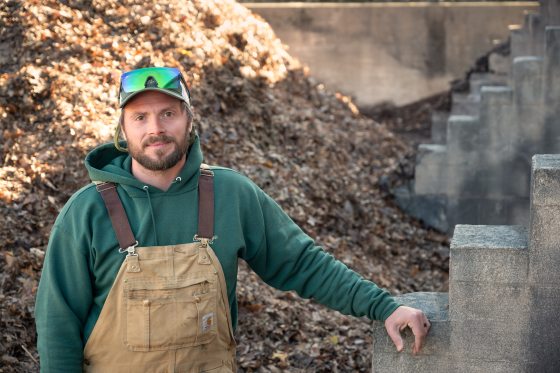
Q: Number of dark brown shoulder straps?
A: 2